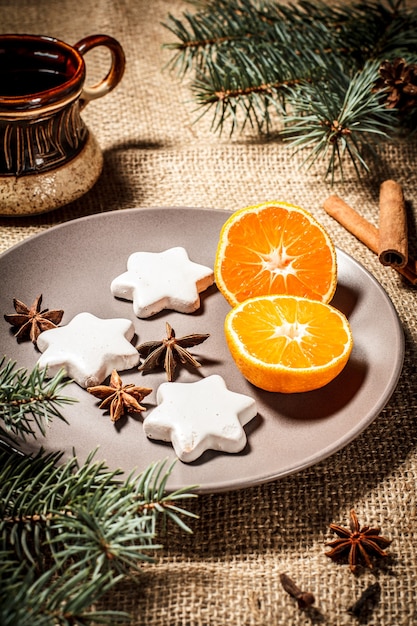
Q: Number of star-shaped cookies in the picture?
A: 3